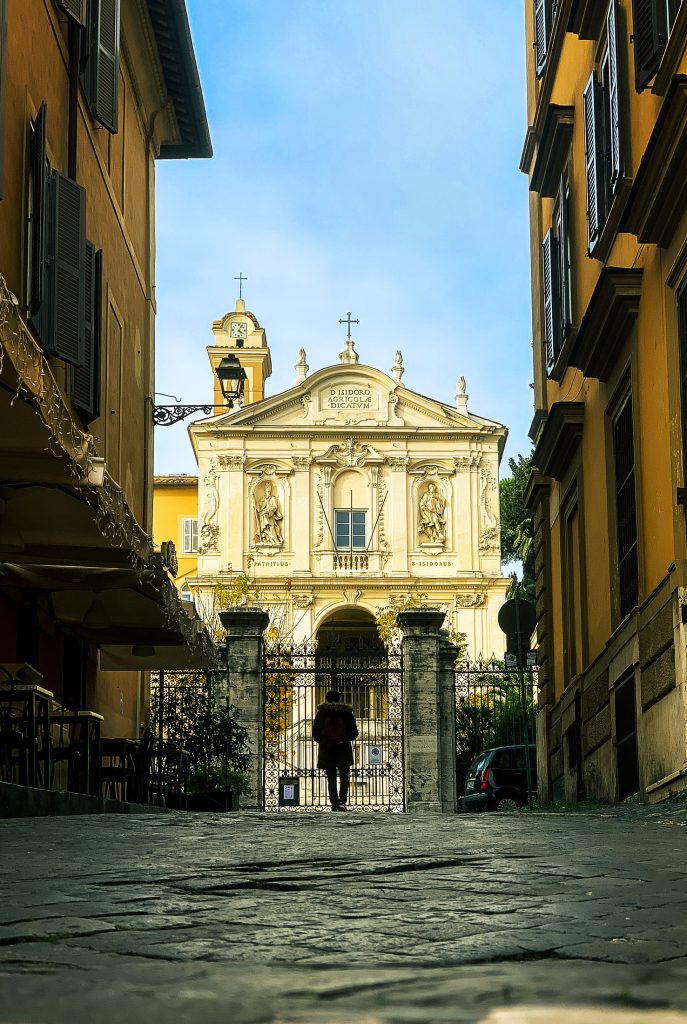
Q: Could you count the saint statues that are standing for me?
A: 2